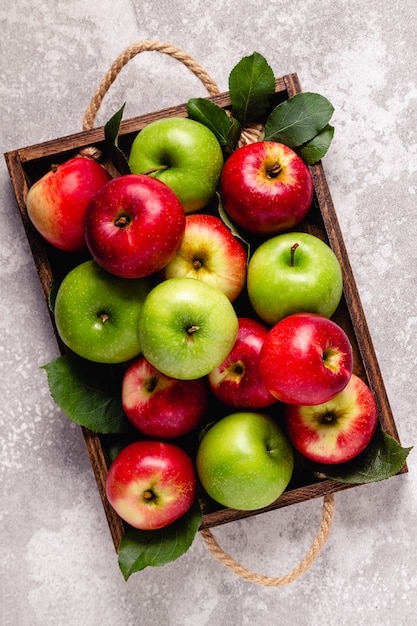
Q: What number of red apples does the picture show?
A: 9